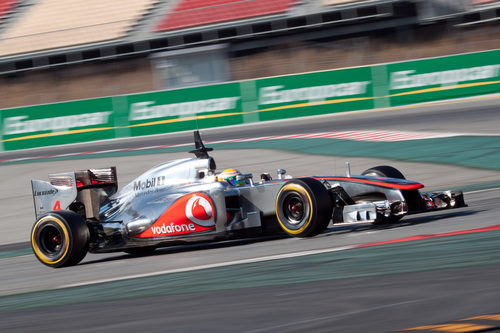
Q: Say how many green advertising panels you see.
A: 4